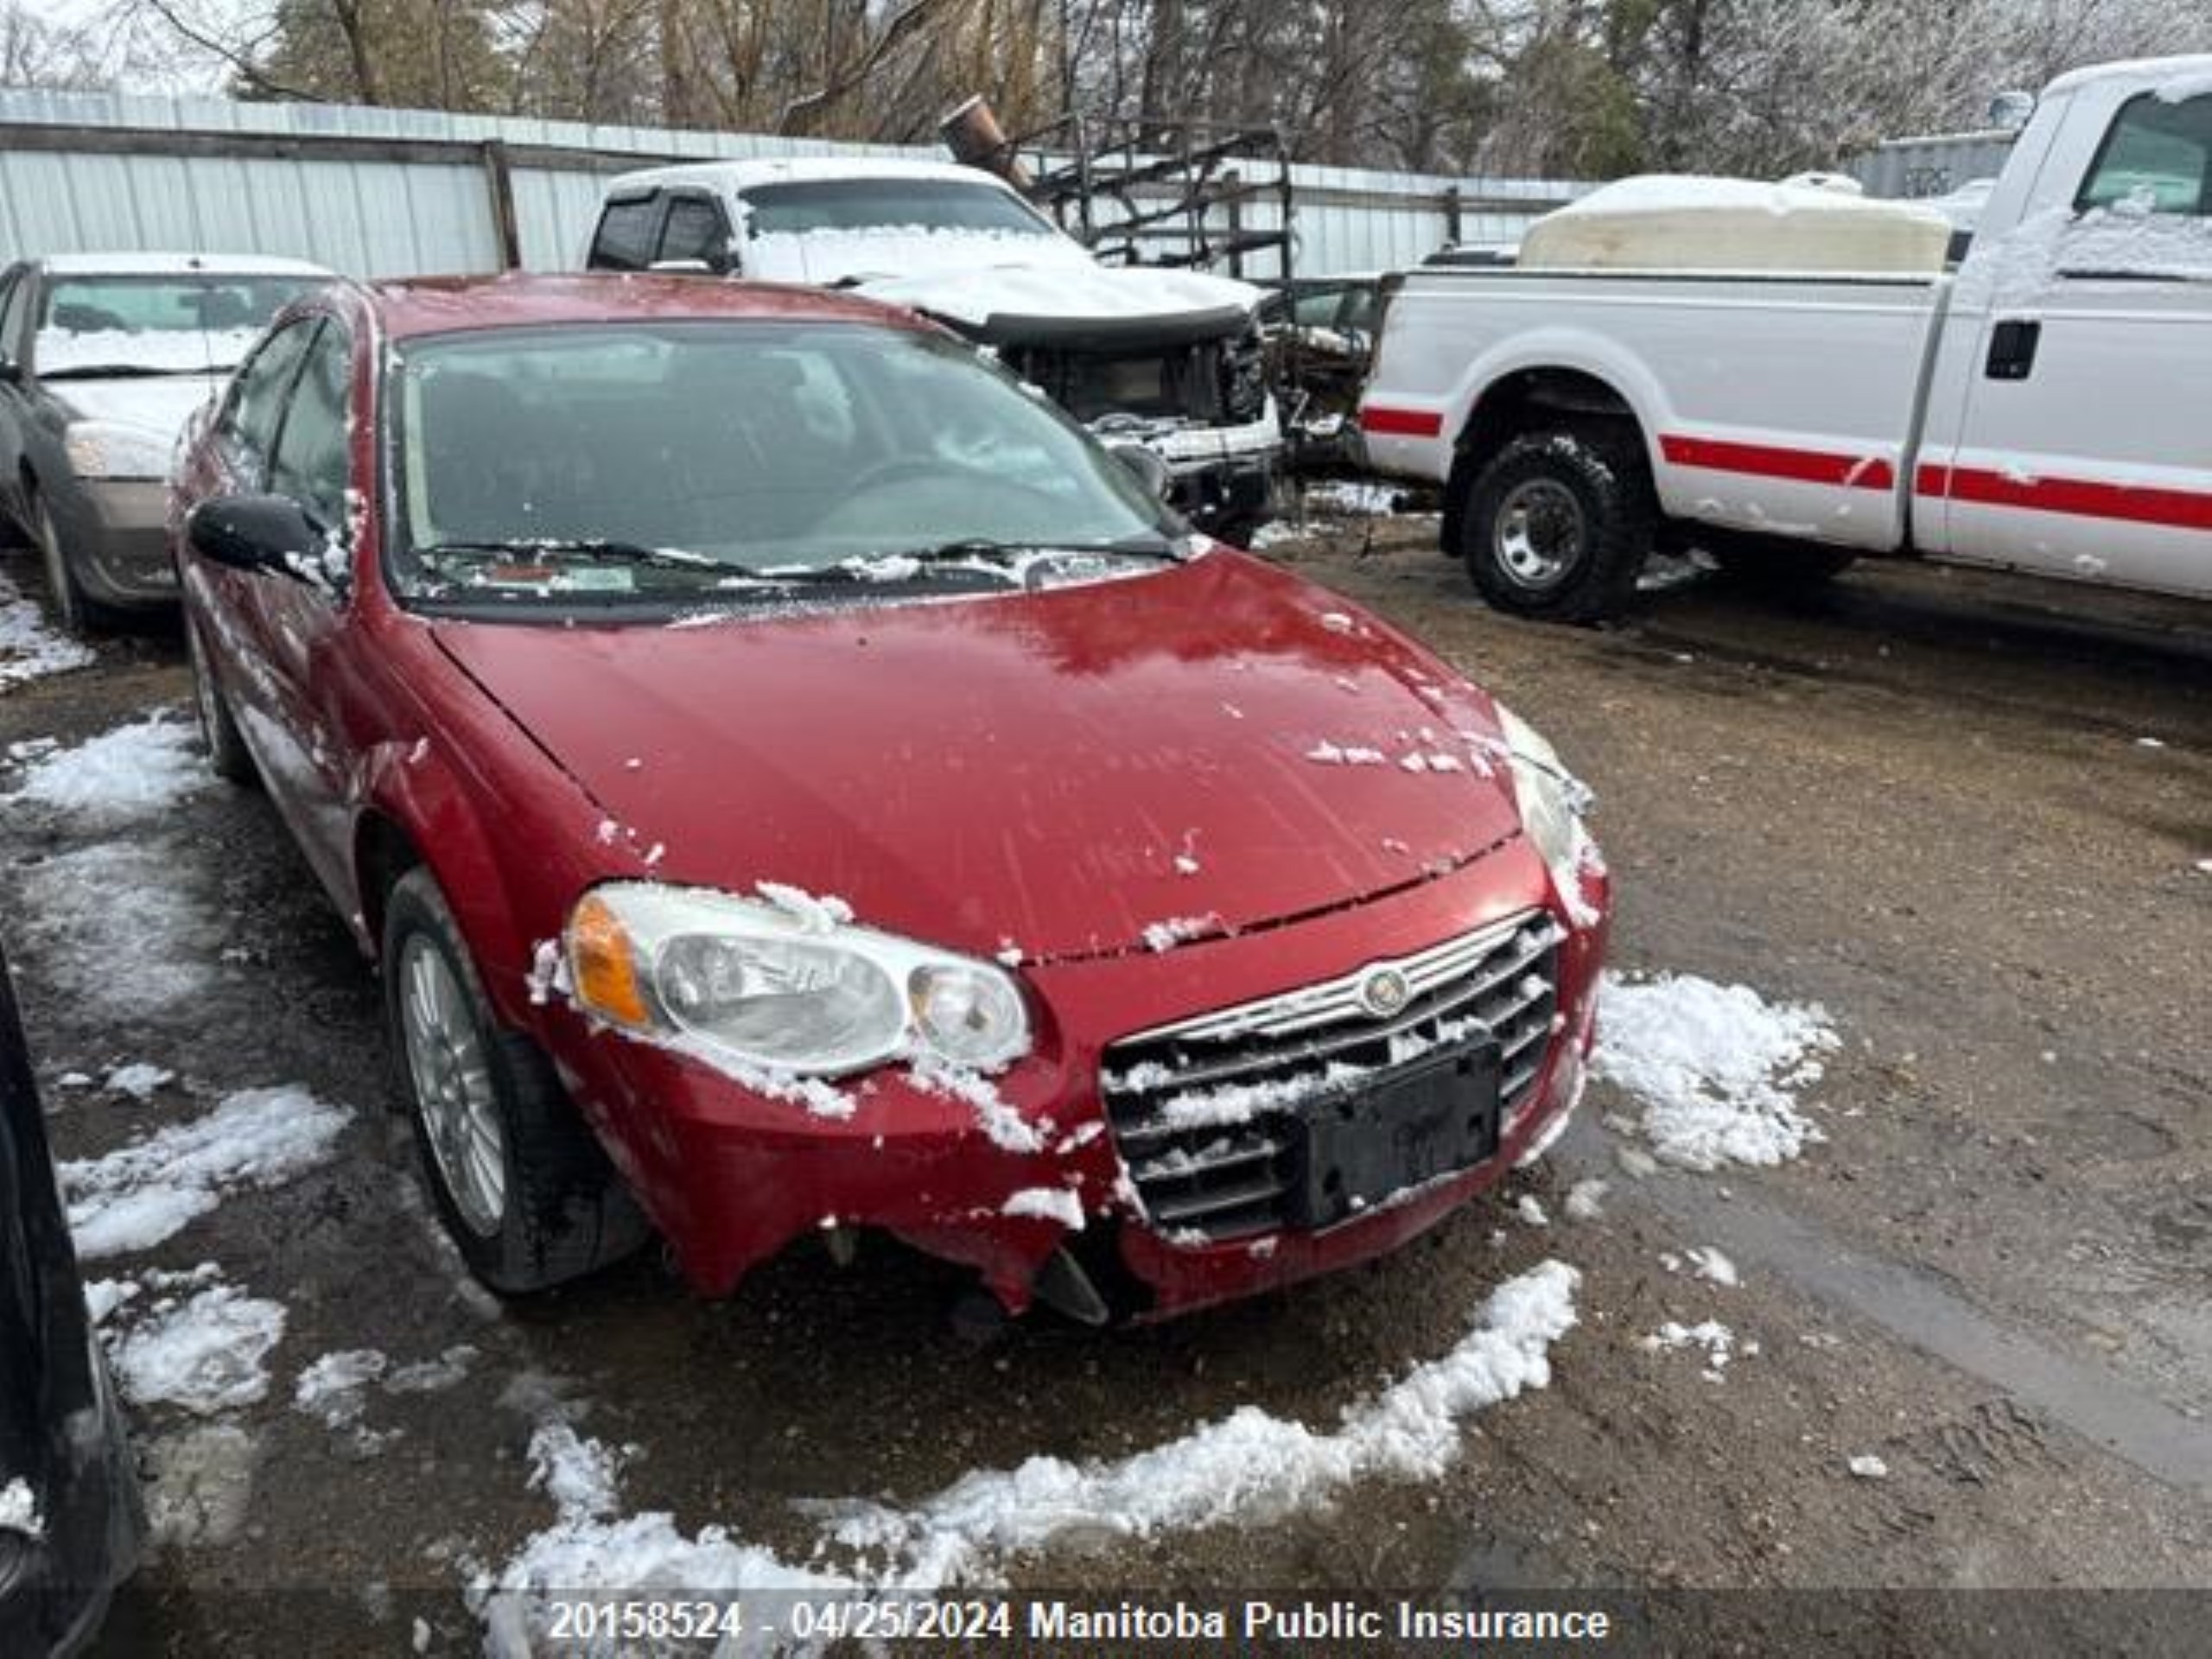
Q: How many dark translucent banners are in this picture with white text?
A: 1